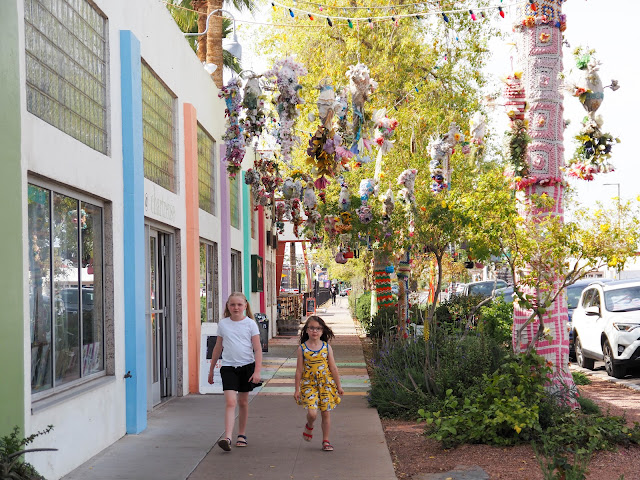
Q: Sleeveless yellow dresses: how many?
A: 1